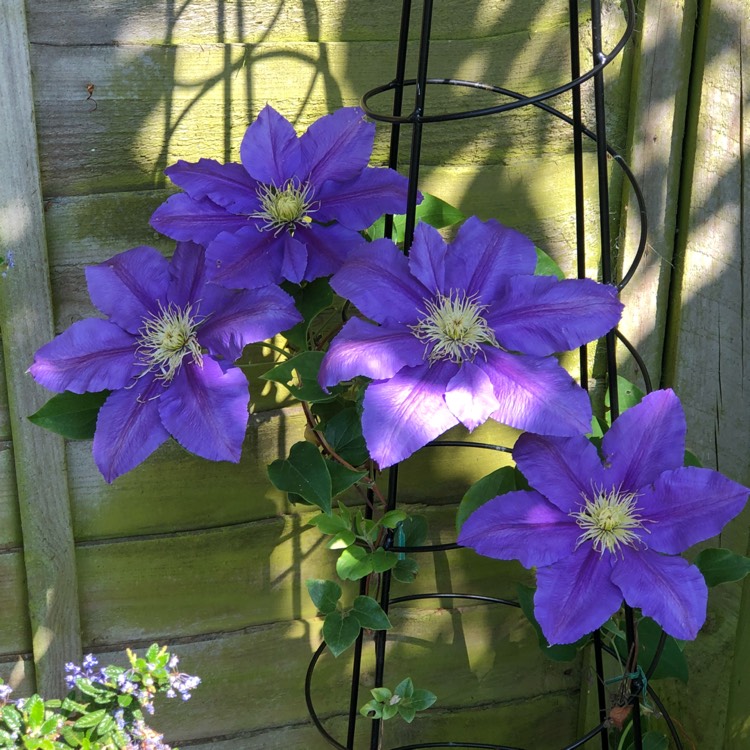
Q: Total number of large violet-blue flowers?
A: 4